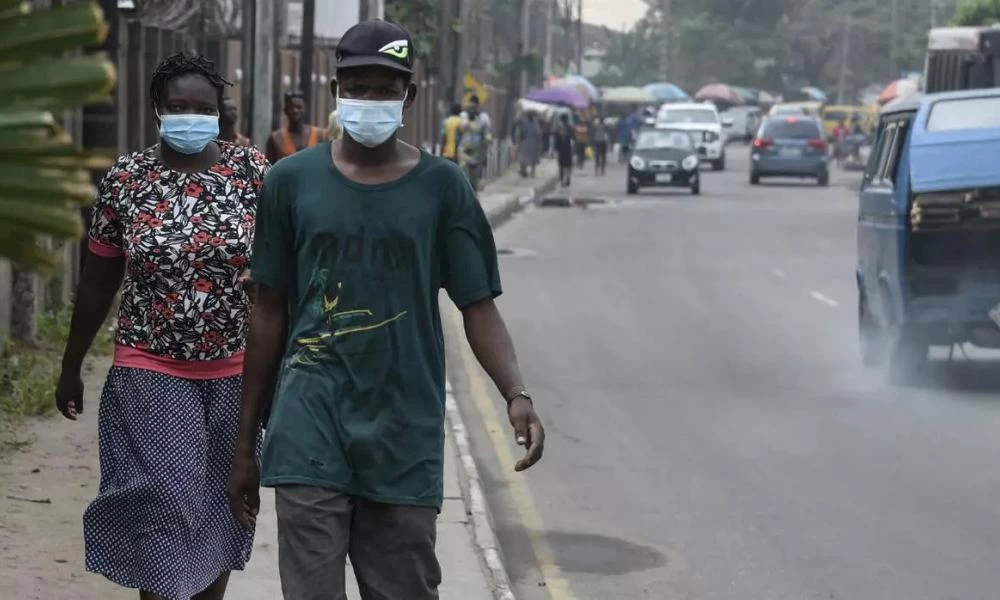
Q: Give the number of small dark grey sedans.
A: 1